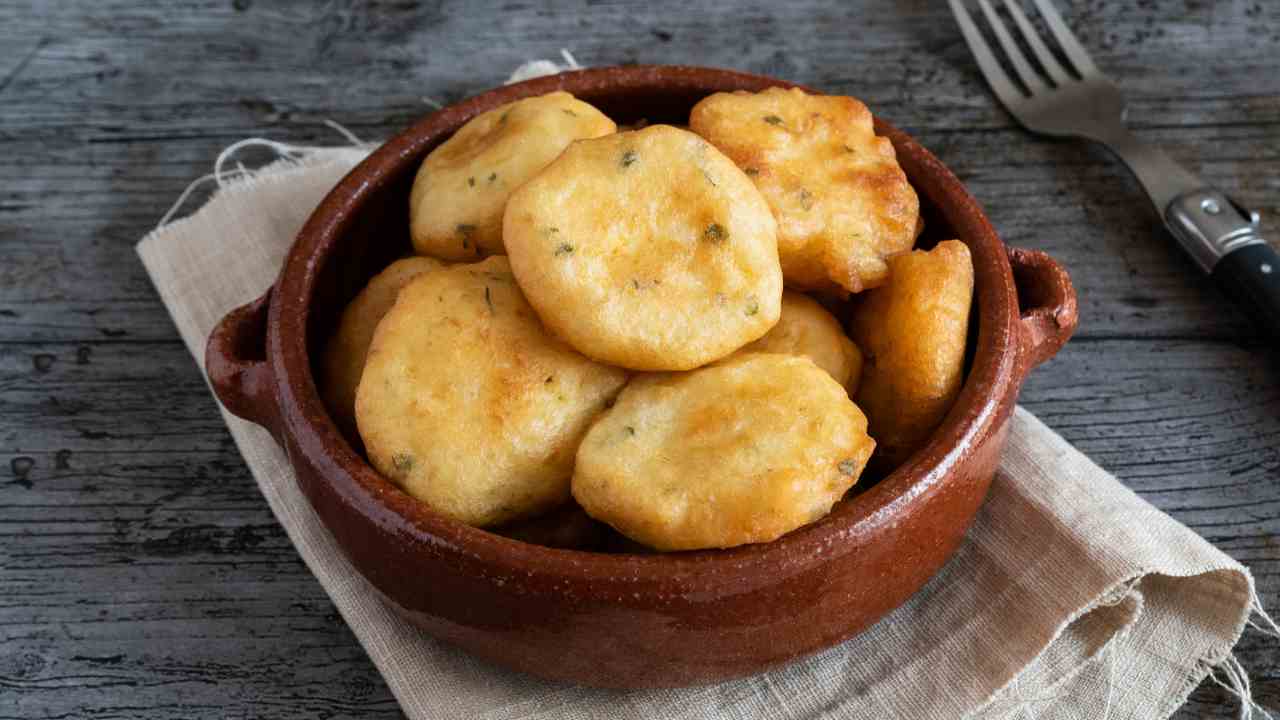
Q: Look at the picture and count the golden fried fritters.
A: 8